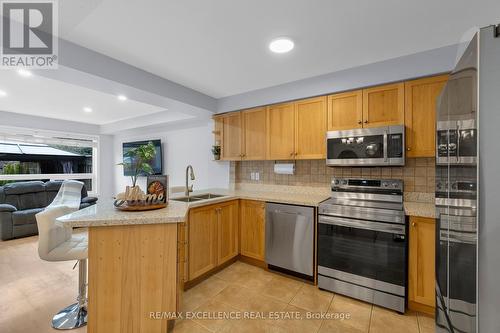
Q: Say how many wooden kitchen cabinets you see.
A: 11